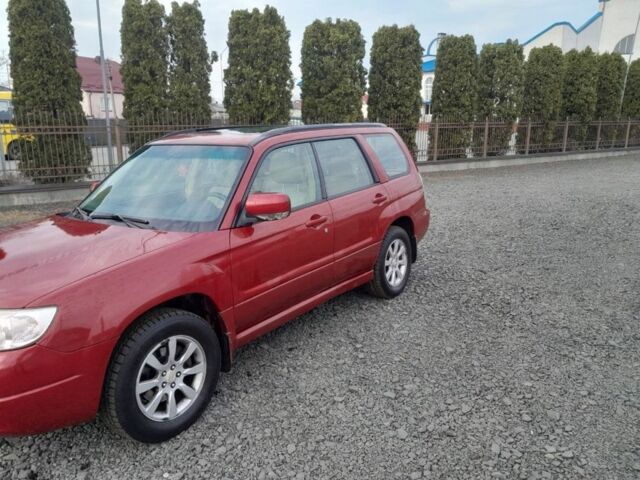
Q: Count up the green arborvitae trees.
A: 12